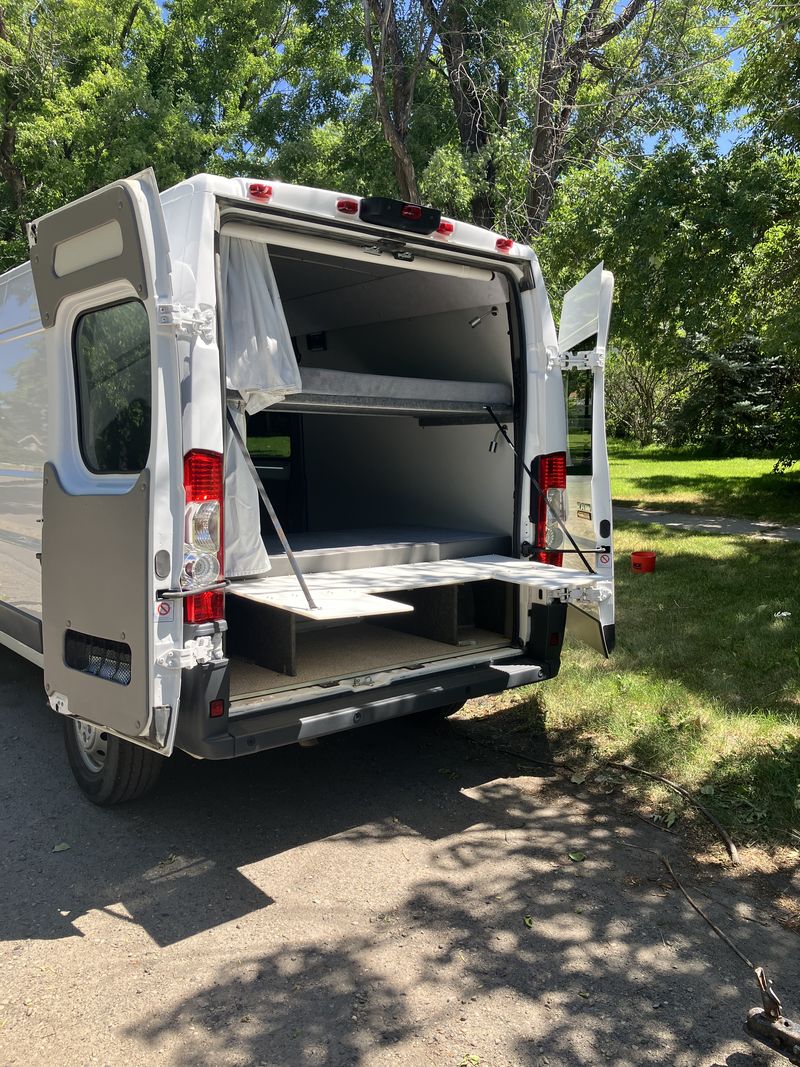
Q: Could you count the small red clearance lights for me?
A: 5